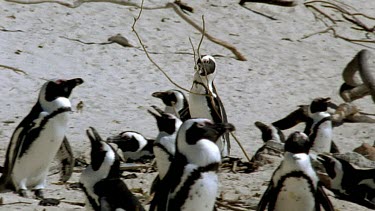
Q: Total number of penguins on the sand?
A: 11